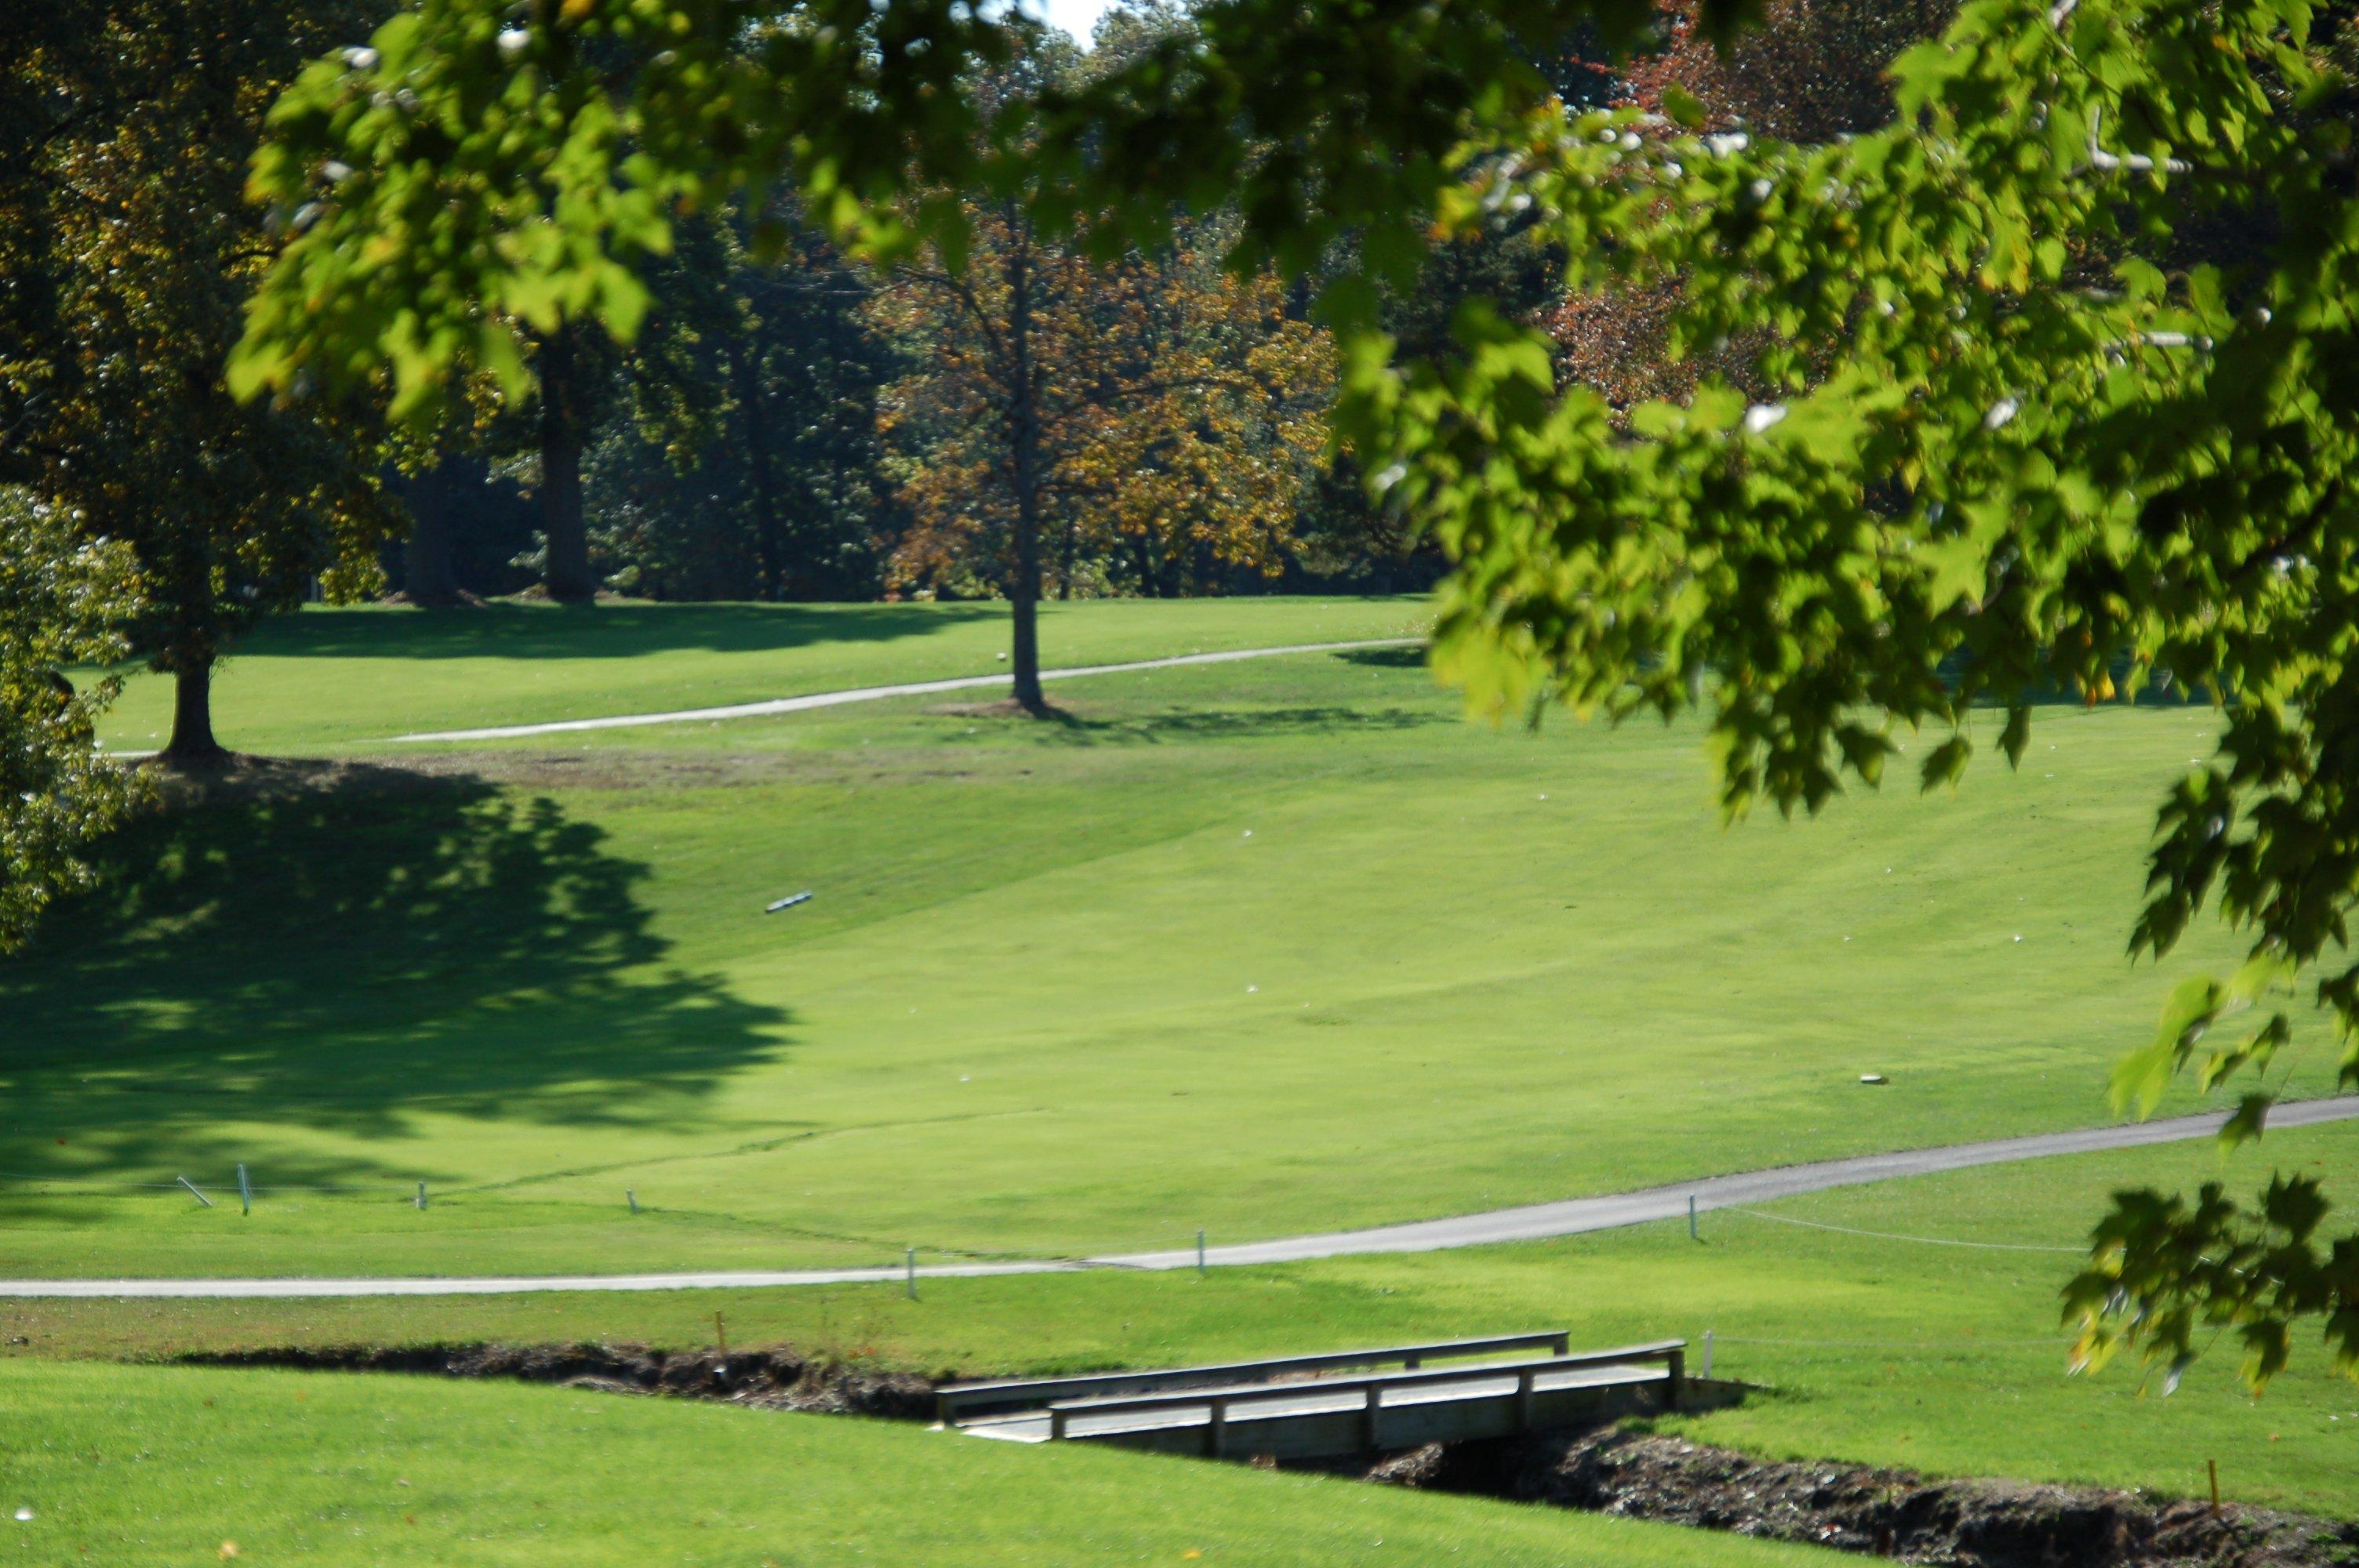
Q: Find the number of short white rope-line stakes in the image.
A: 8